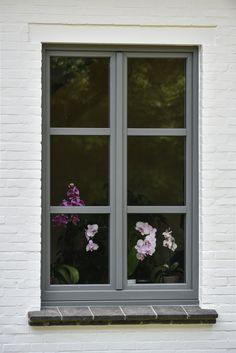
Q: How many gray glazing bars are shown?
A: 4